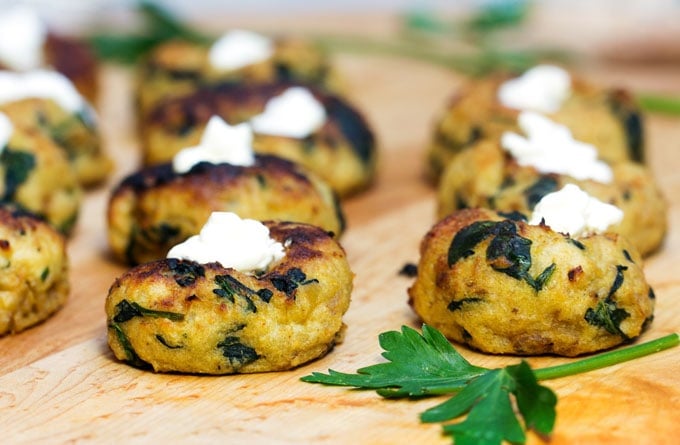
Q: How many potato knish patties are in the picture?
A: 11